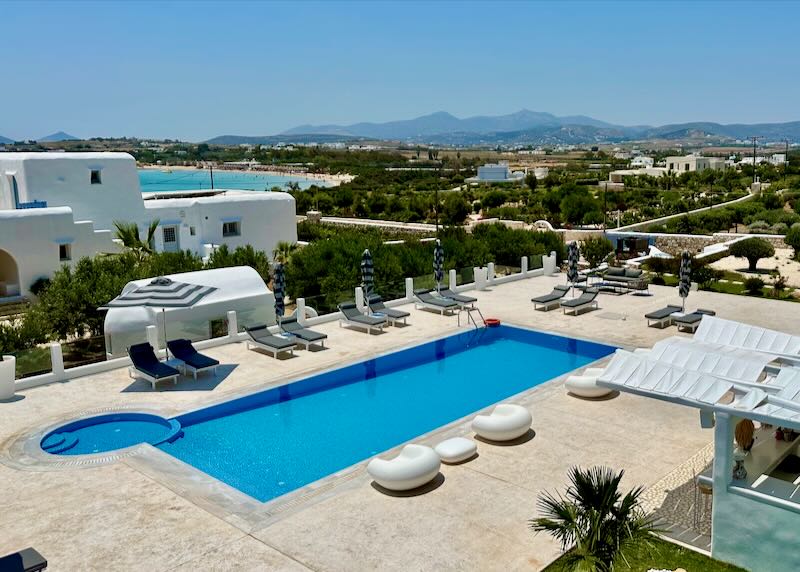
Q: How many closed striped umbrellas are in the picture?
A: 5